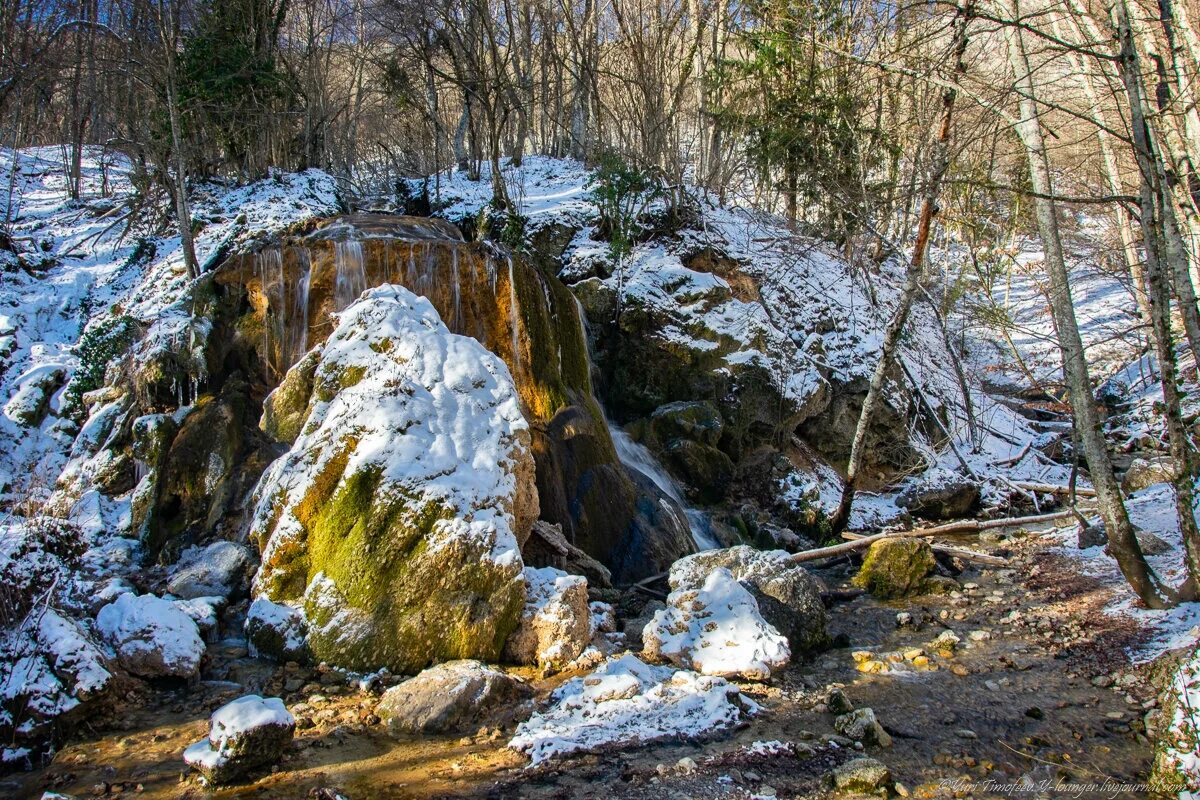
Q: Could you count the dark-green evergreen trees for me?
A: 2